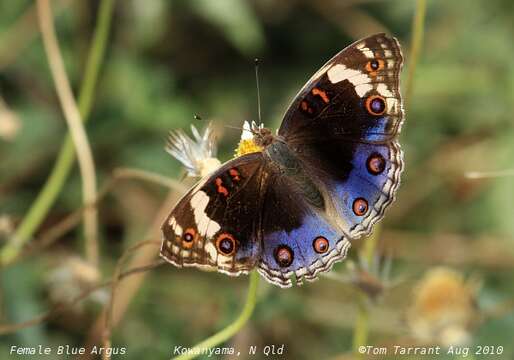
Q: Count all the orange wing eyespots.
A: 8